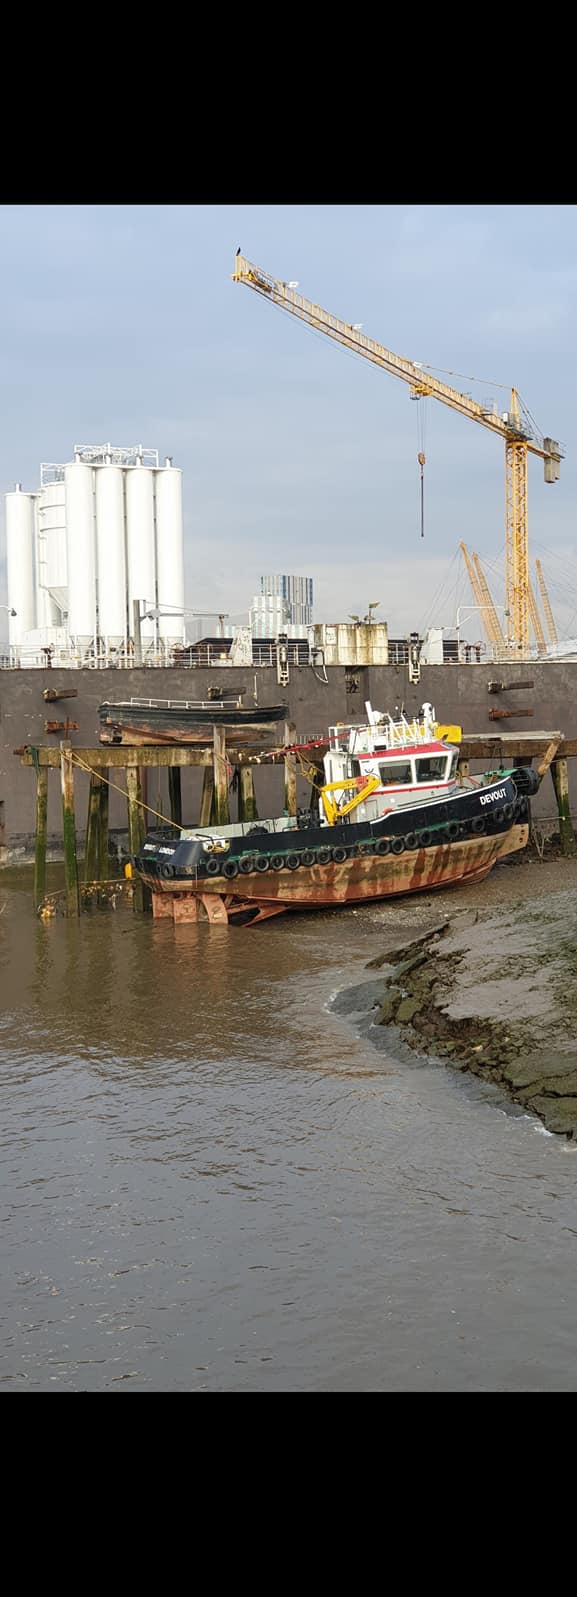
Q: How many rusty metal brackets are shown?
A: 5